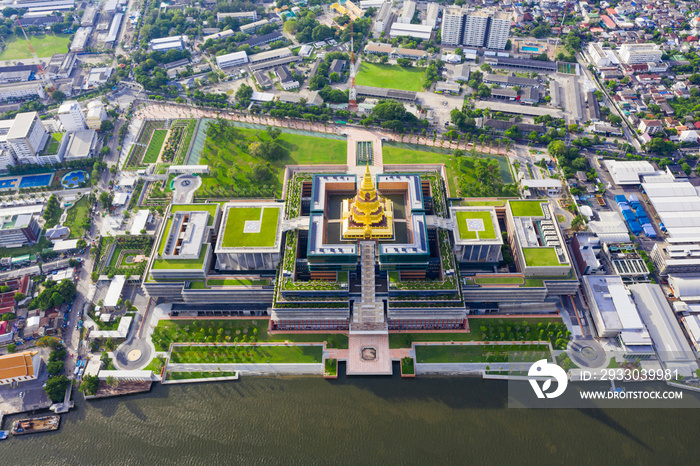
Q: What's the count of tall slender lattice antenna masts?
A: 3